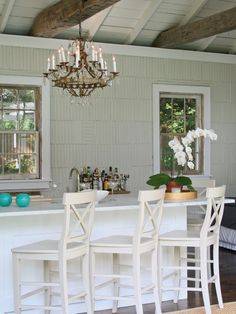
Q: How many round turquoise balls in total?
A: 2